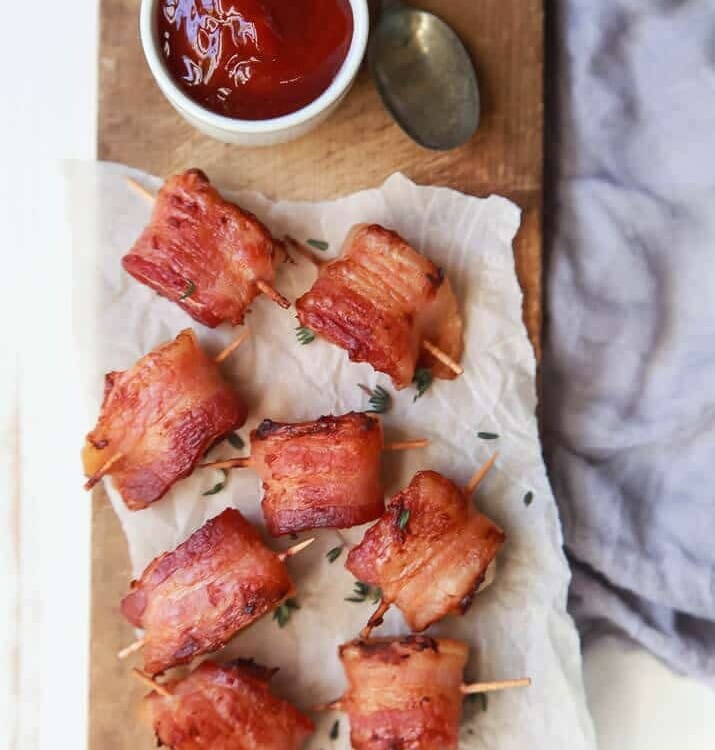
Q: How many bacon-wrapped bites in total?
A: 8